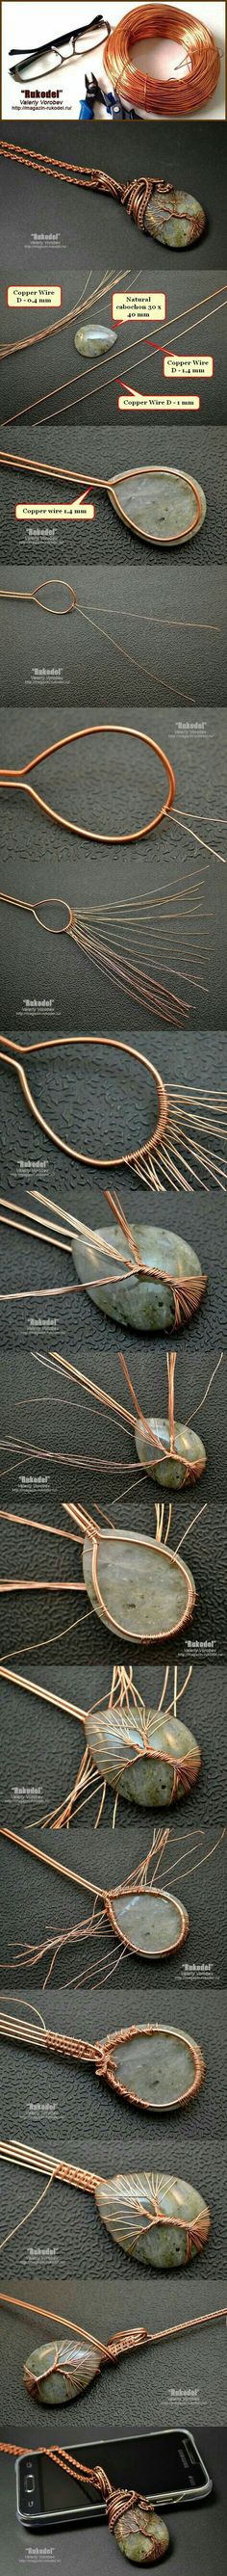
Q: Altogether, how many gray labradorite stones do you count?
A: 12